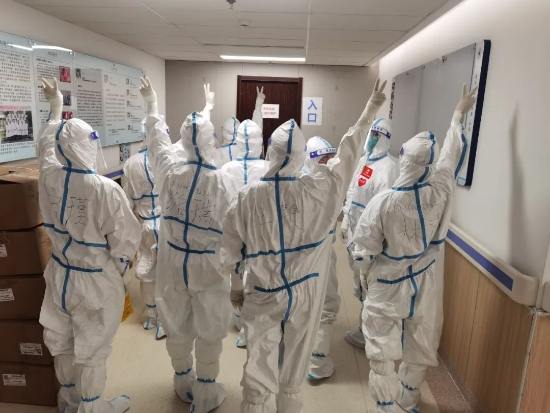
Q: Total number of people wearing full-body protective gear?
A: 9